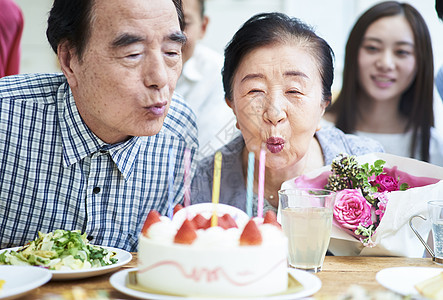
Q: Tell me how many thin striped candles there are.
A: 5